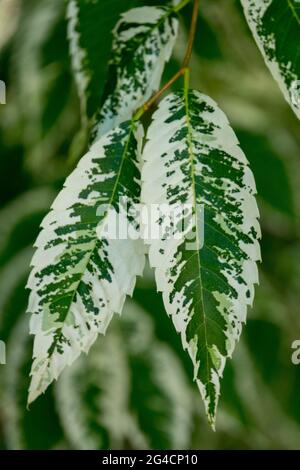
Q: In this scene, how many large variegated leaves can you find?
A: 2